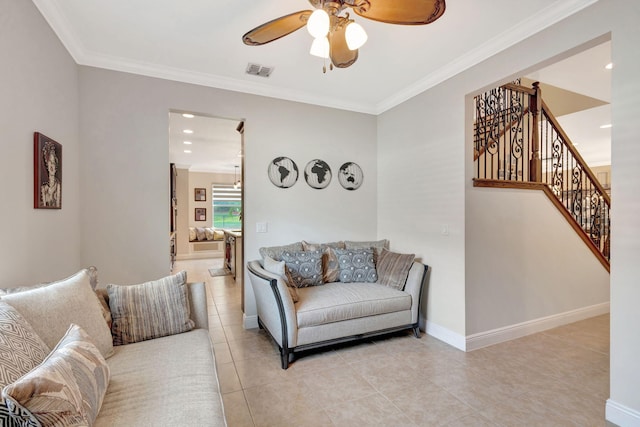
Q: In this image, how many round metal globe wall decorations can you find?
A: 3